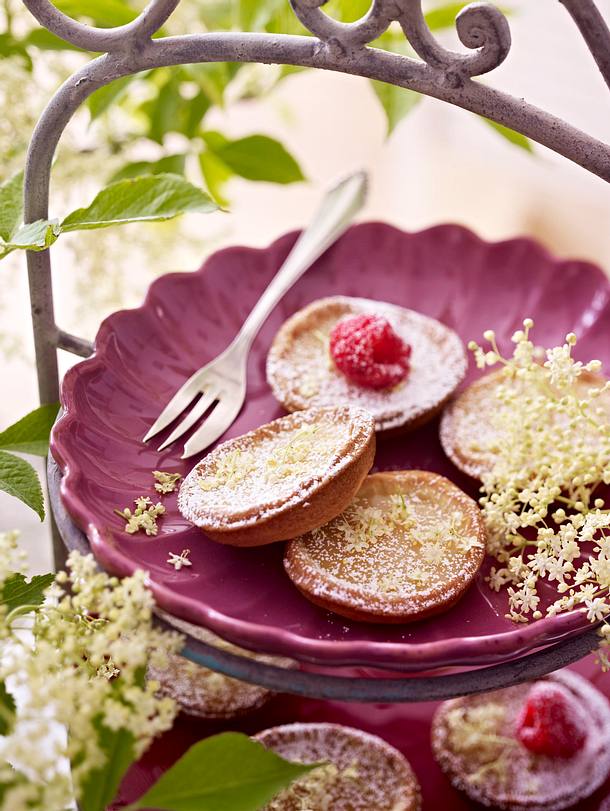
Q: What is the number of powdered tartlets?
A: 7